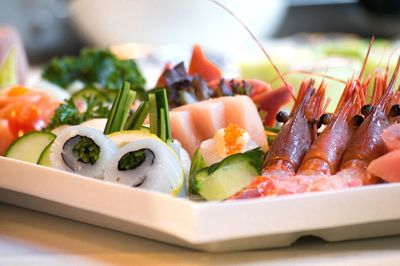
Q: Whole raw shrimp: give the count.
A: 3